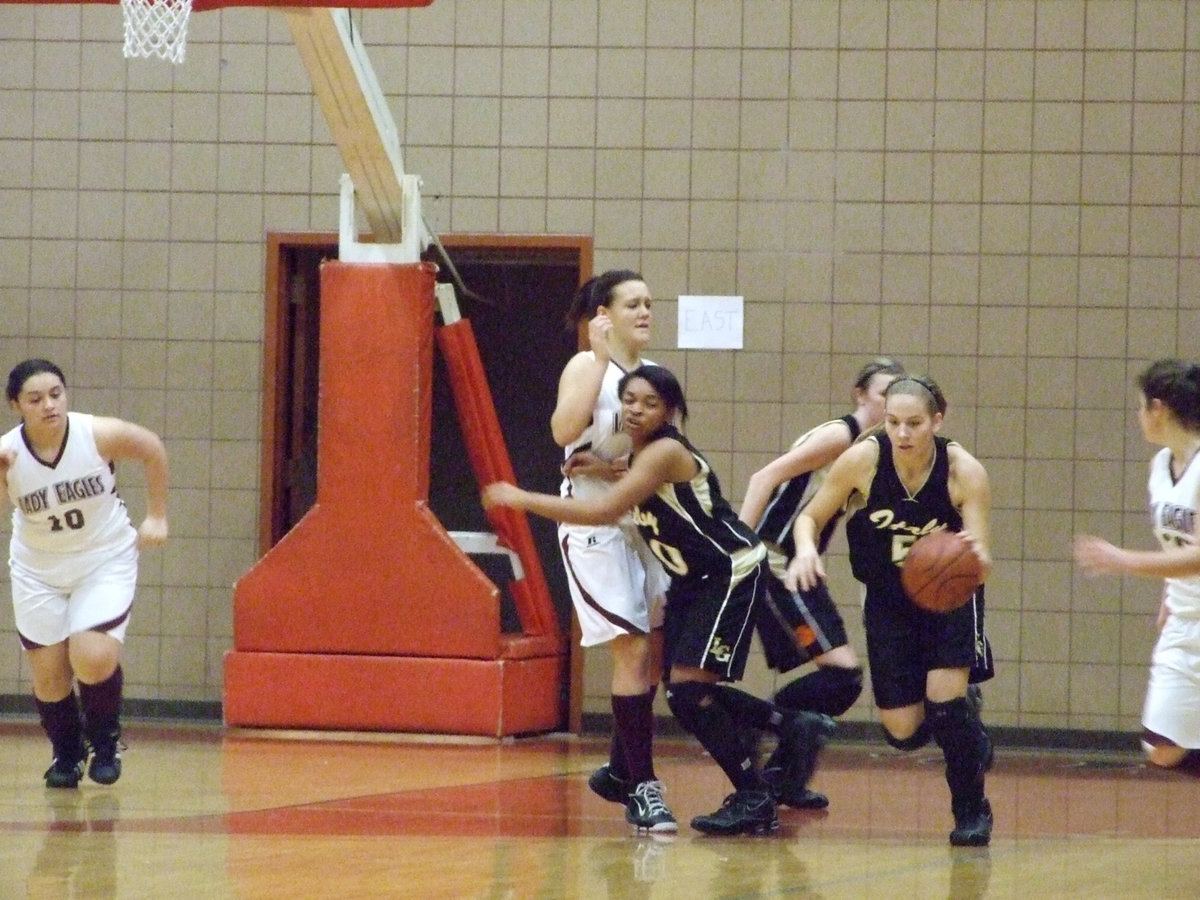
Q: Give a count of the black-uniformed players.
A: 3